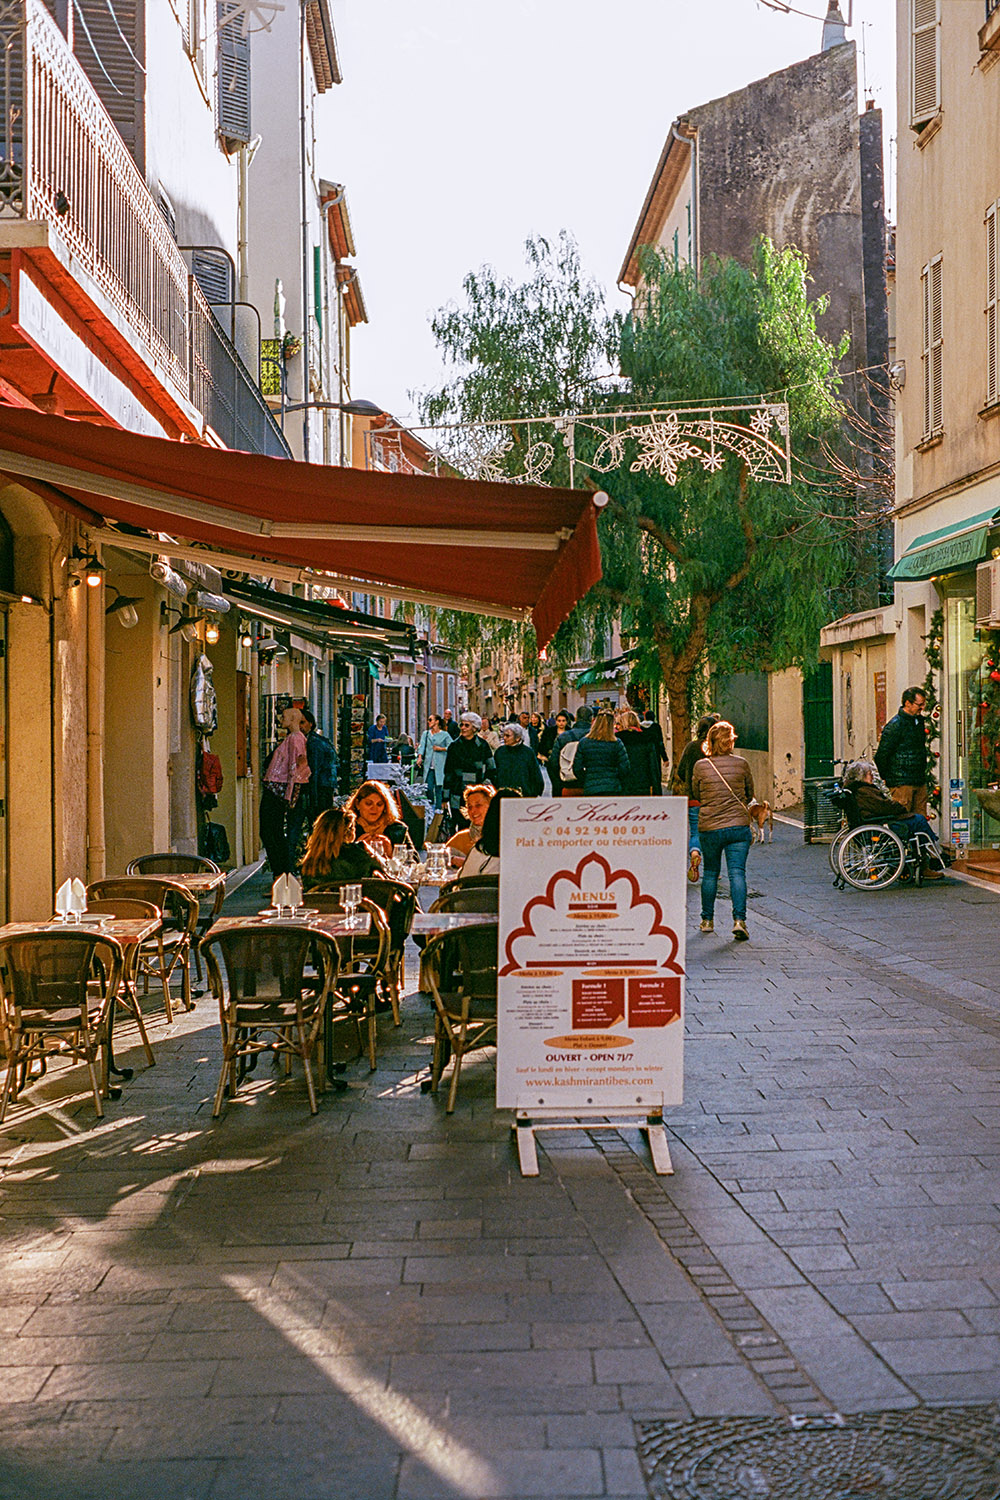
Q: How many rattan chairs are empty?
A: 8